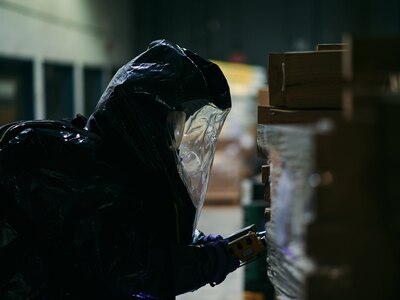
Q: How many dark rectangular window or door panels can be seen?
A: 3